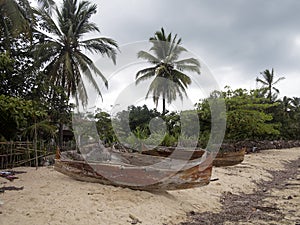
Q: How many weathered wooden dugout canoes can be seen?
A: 2